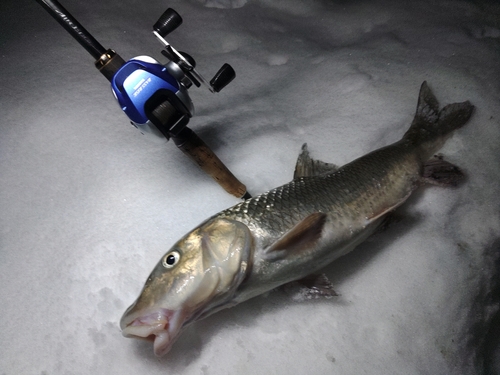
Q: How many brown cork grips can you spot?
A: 1